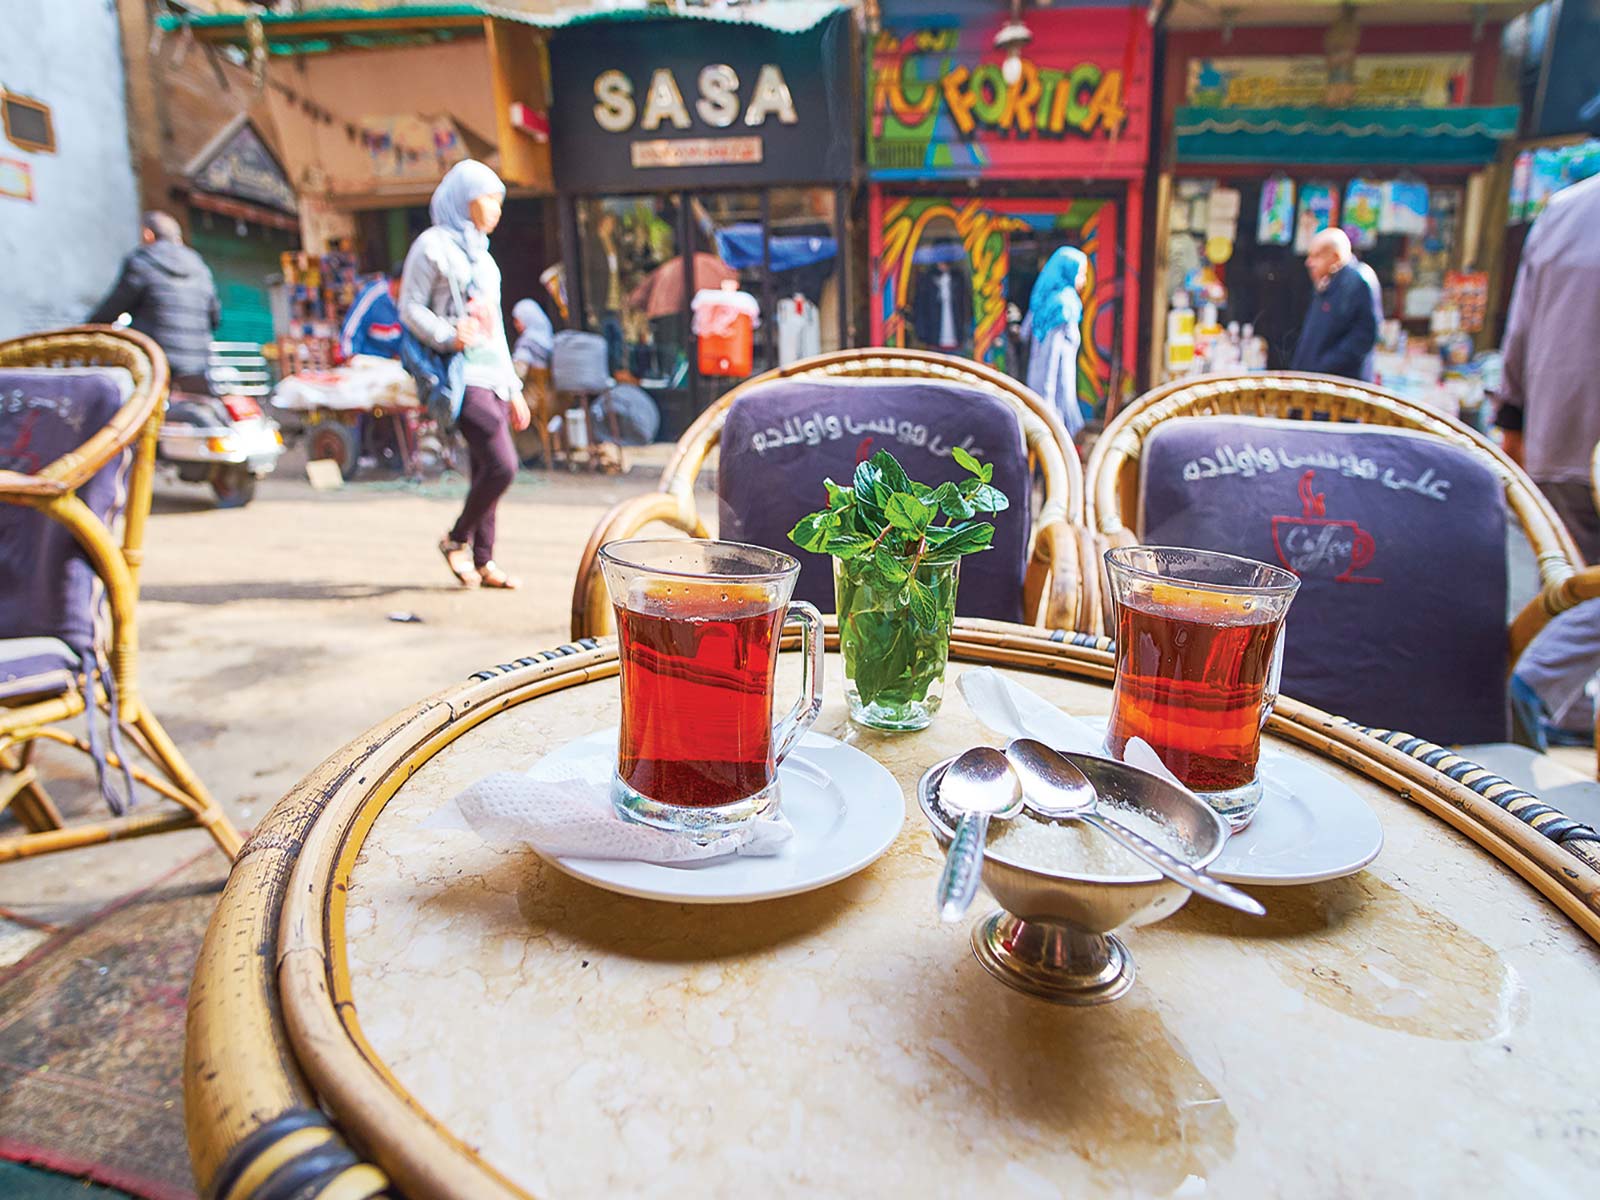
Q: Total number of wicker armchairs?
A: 3